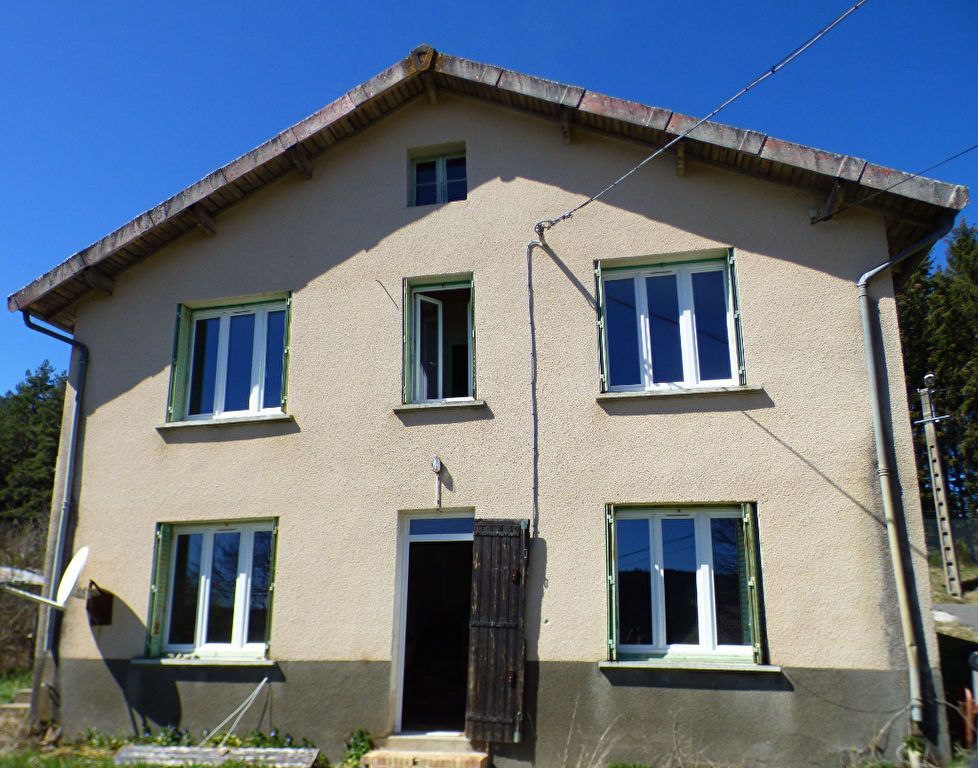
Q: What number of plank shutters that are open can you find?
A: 1